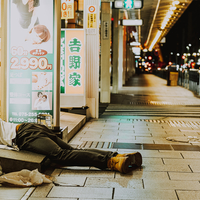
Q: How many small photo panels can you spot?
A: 2